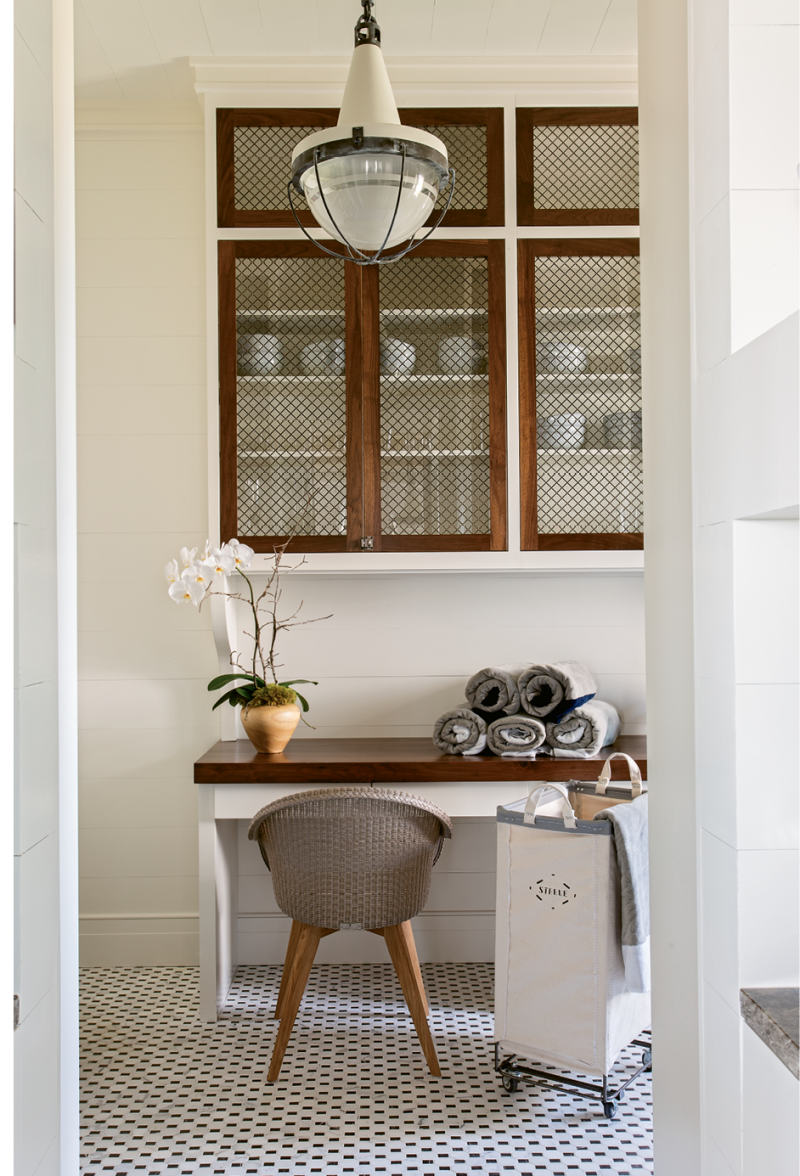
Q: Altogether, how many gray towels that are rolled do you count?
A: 5